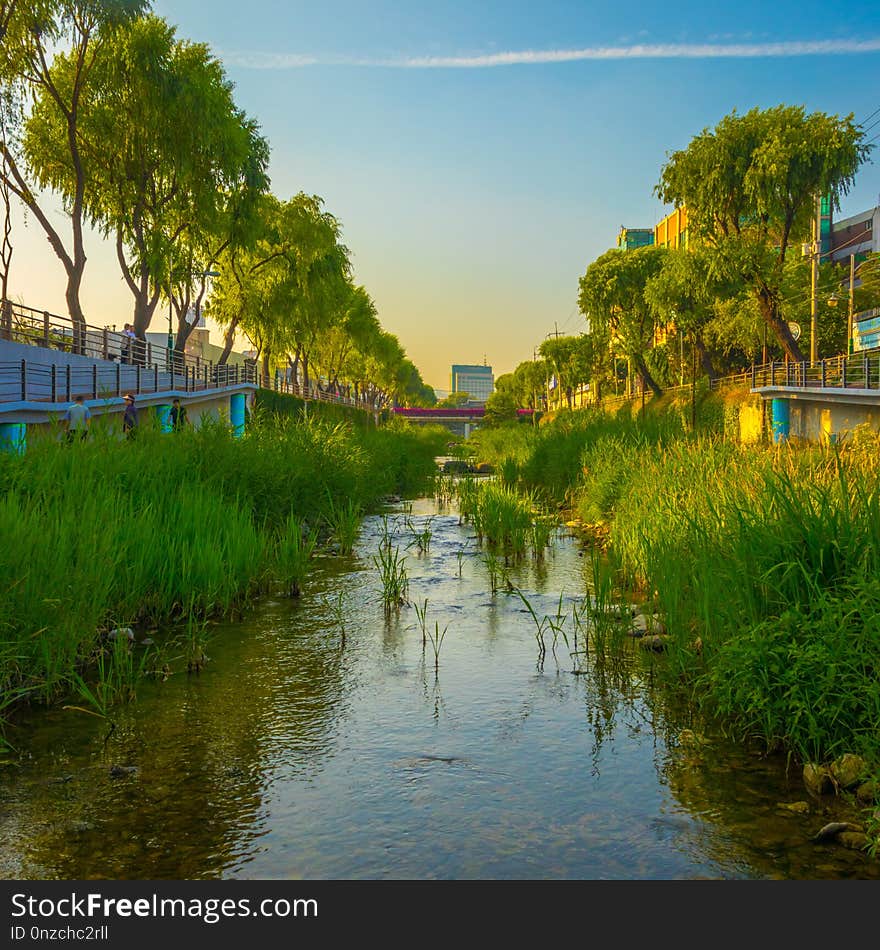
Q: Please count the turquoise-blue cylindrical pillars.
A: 4